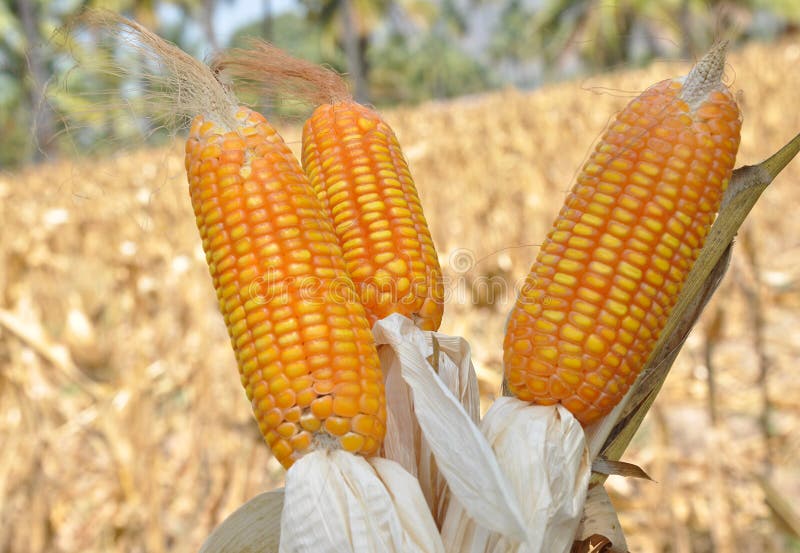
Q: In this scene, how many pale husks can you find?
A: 3